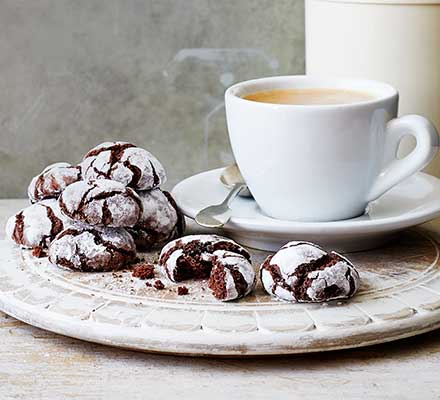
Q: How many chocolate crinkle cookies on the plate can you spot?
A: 8